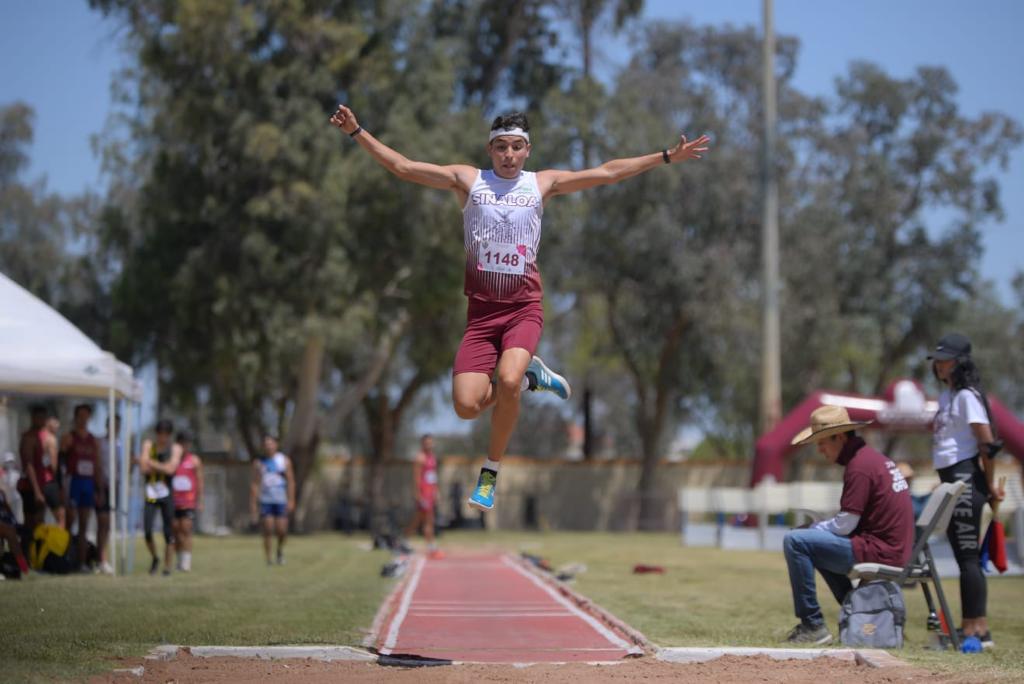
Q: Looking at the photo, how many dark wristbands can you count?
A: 2